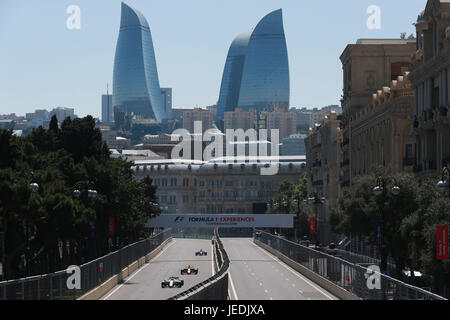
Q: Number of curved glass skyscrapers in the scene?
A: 3